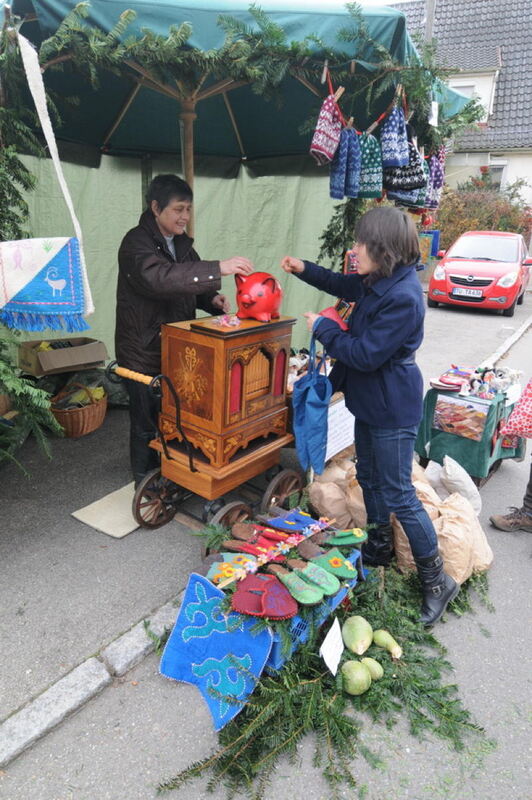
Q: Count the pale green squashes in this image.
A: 4